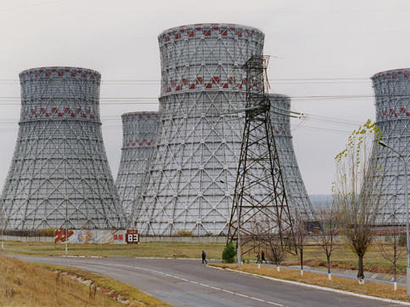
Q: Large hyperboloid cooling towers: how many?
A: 5